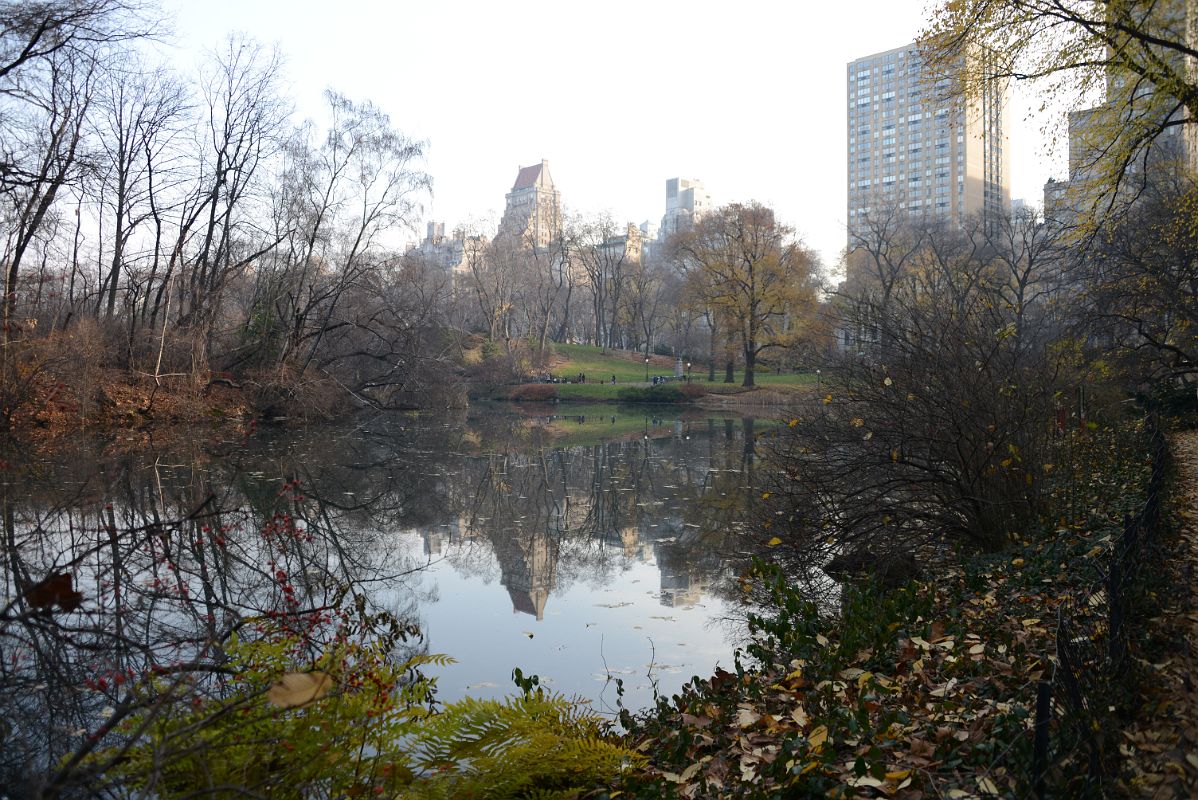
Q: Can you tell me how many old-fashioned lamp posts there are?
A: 3